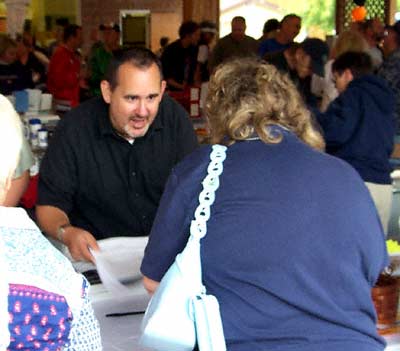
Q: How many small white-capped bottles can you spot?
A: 2